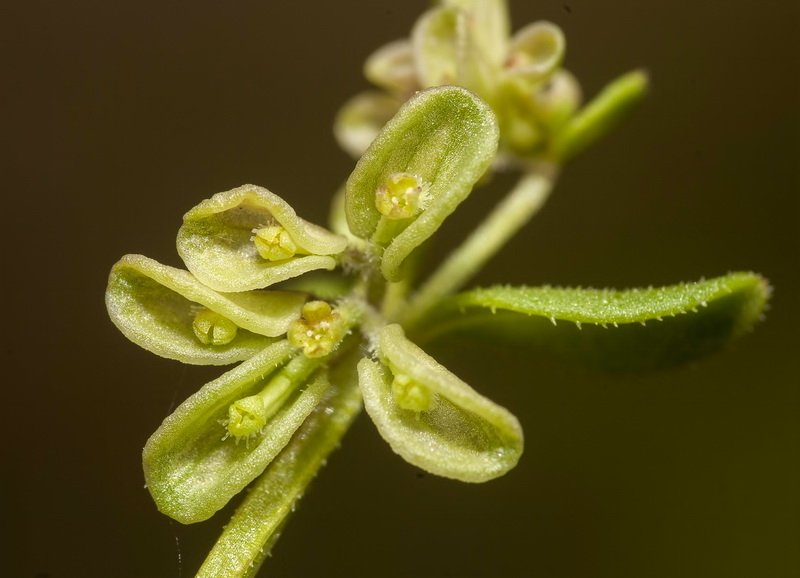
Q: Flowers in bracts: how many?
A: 5